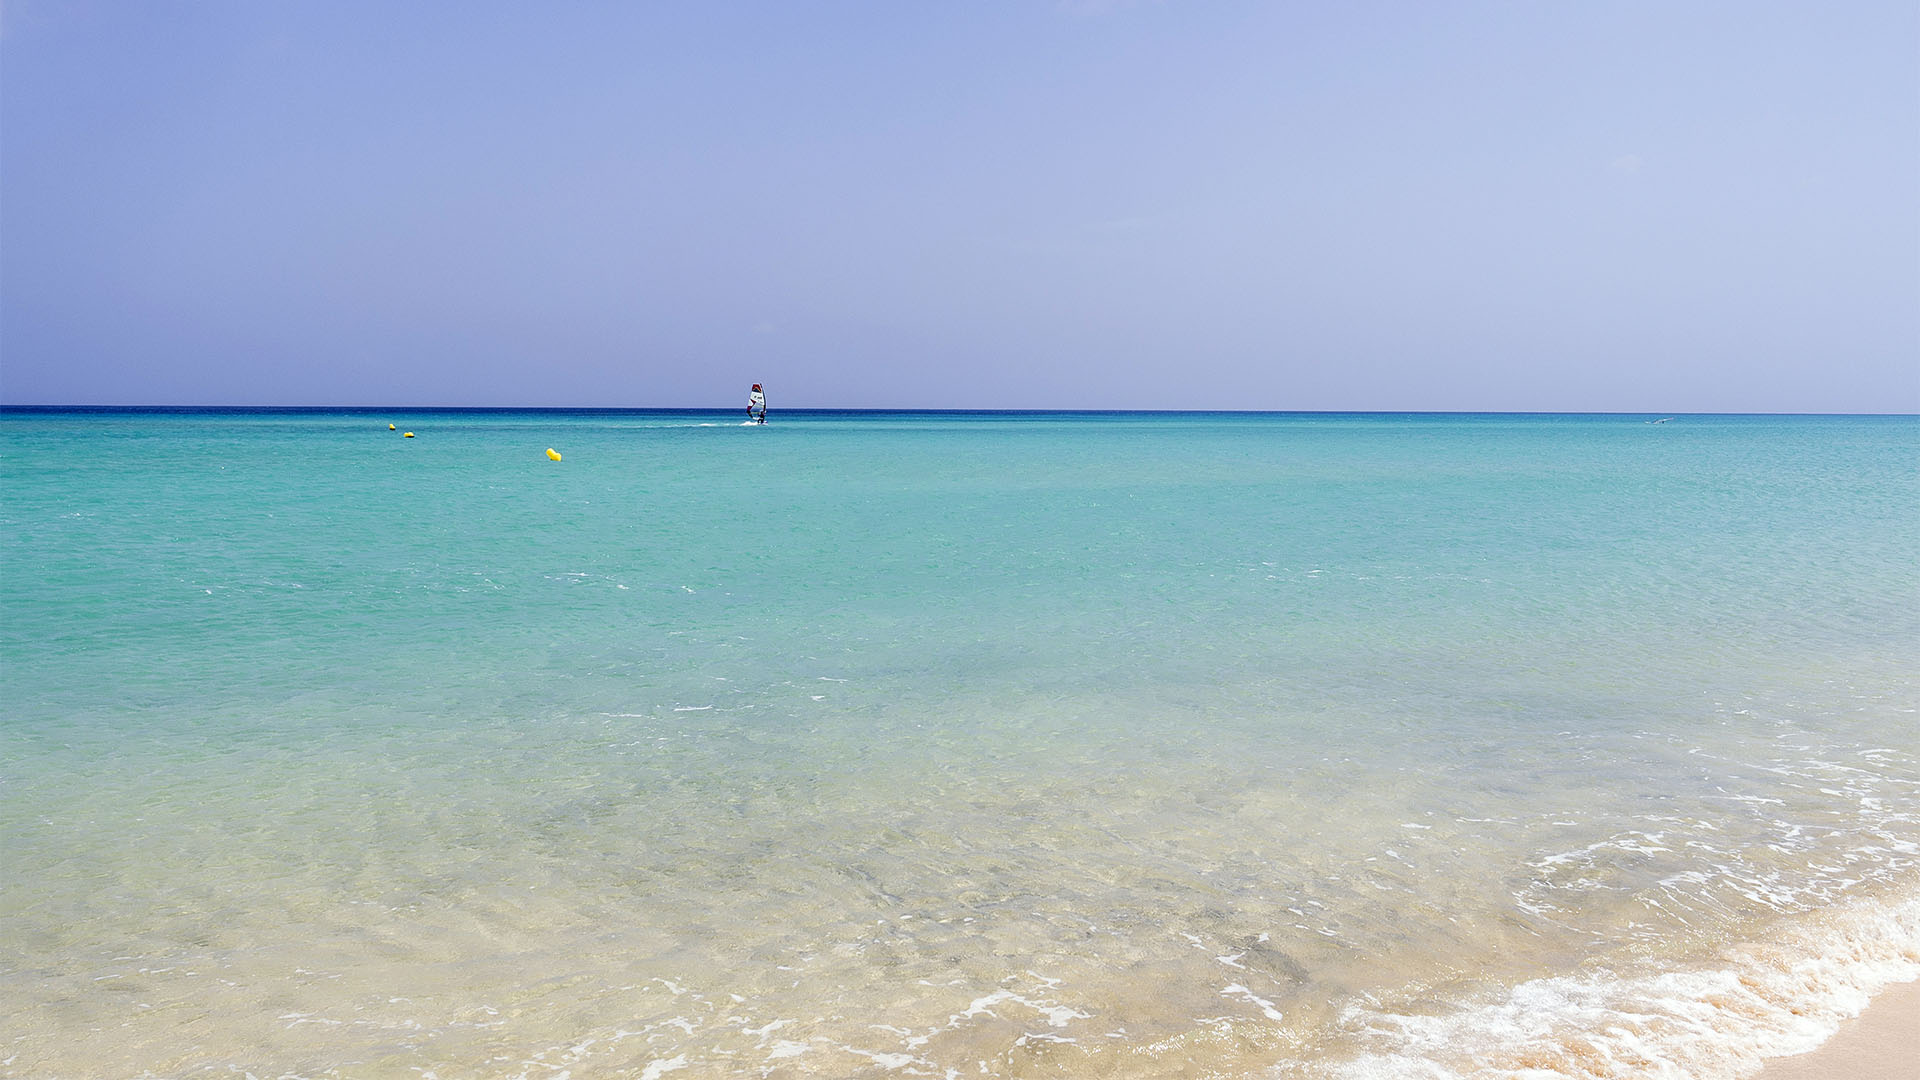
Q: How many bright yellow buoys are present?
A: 3